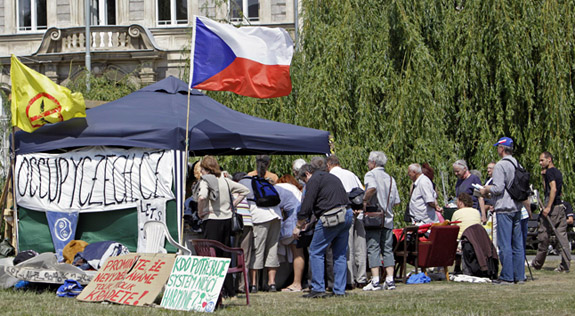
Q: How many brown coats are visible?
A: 1